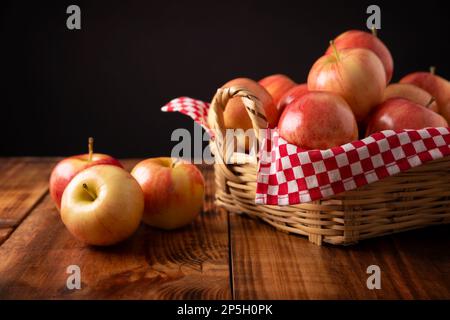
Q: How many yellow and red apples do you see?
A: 12